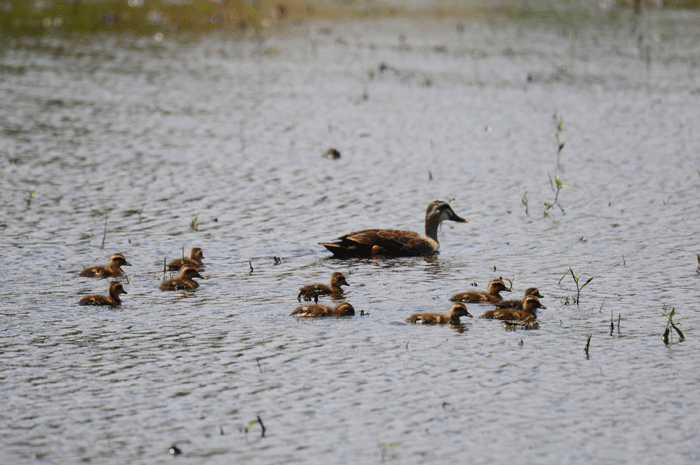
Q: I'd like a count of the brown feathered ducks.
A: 11